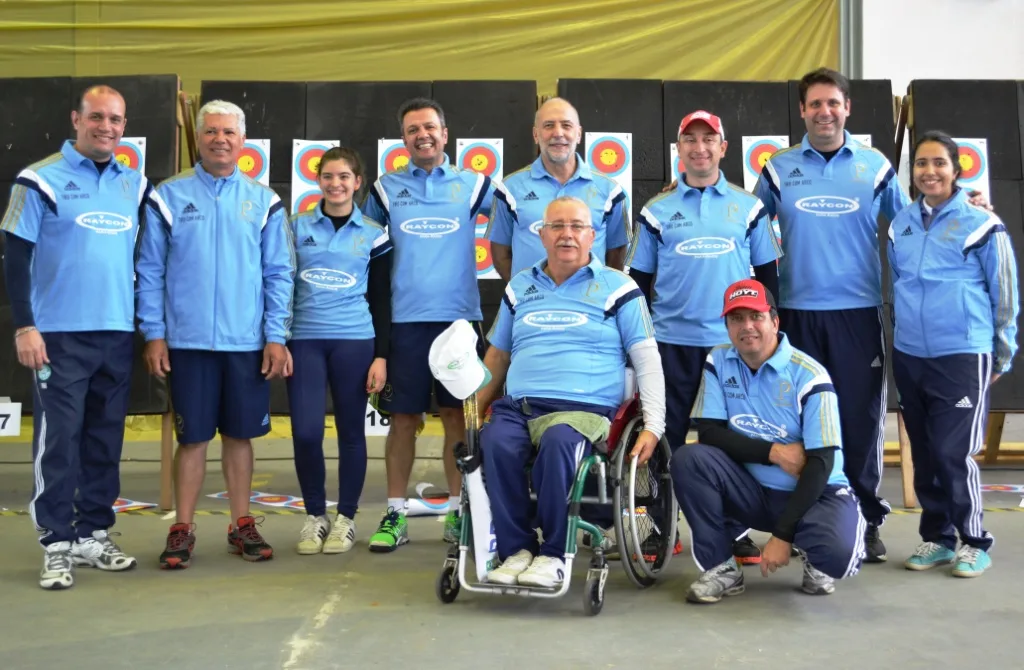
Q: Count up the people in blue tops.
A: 10